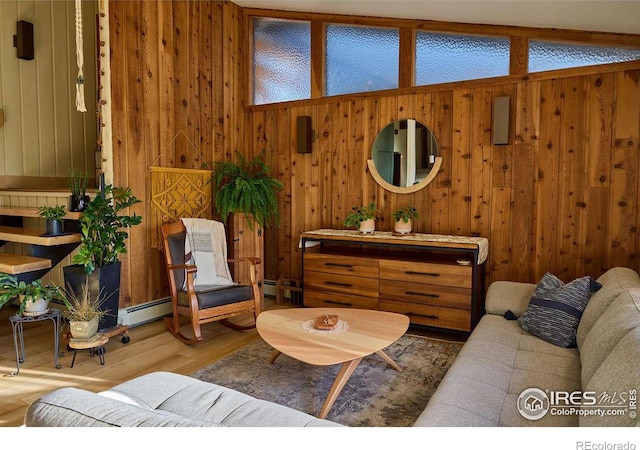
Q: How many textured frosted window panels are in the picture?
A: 4